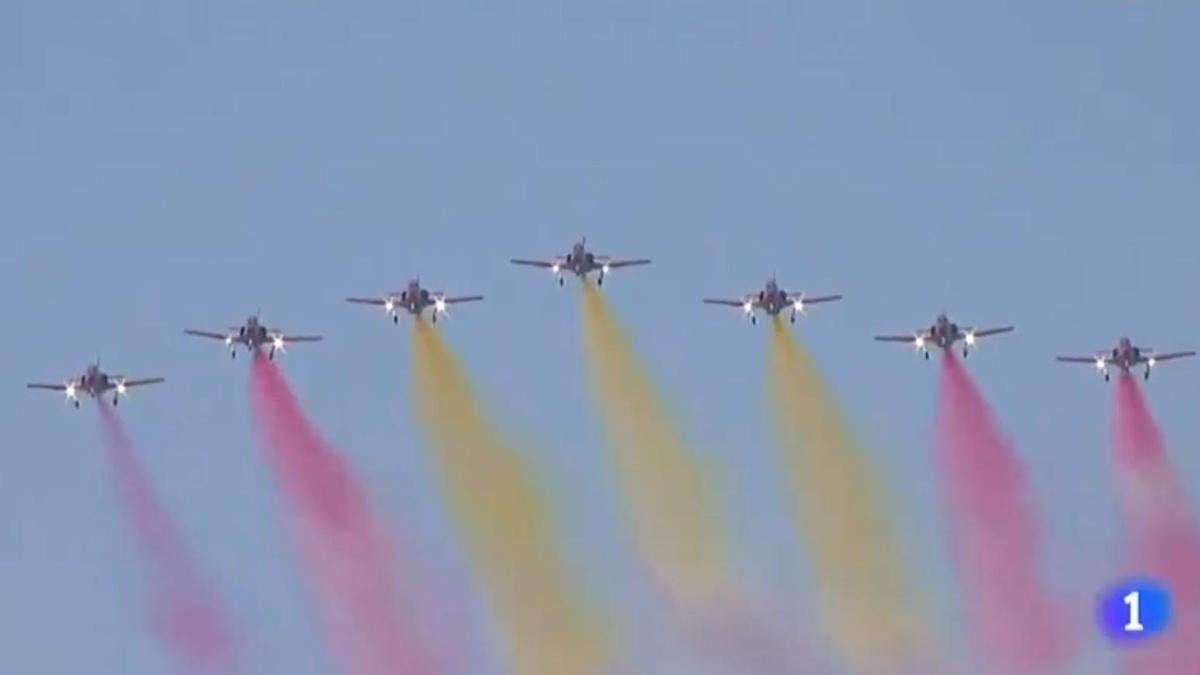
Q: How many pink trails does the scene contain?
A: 4